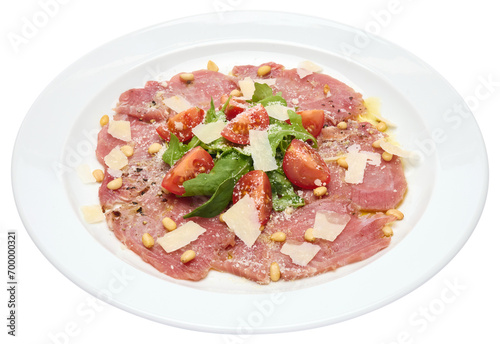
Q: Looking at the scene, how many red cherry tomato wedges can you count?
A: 7